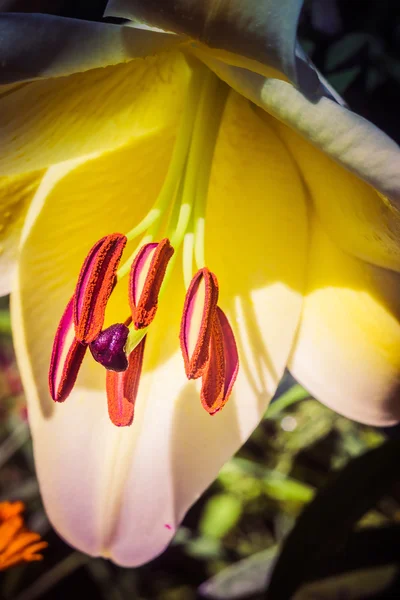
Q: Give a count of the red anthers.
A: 6